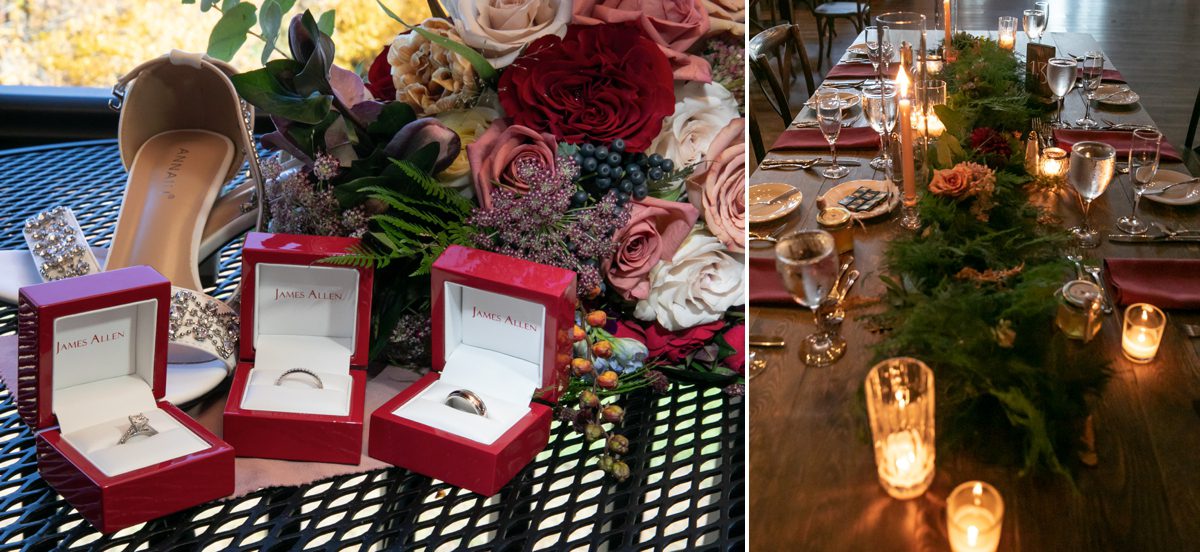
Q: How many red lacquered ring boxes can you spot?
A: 3